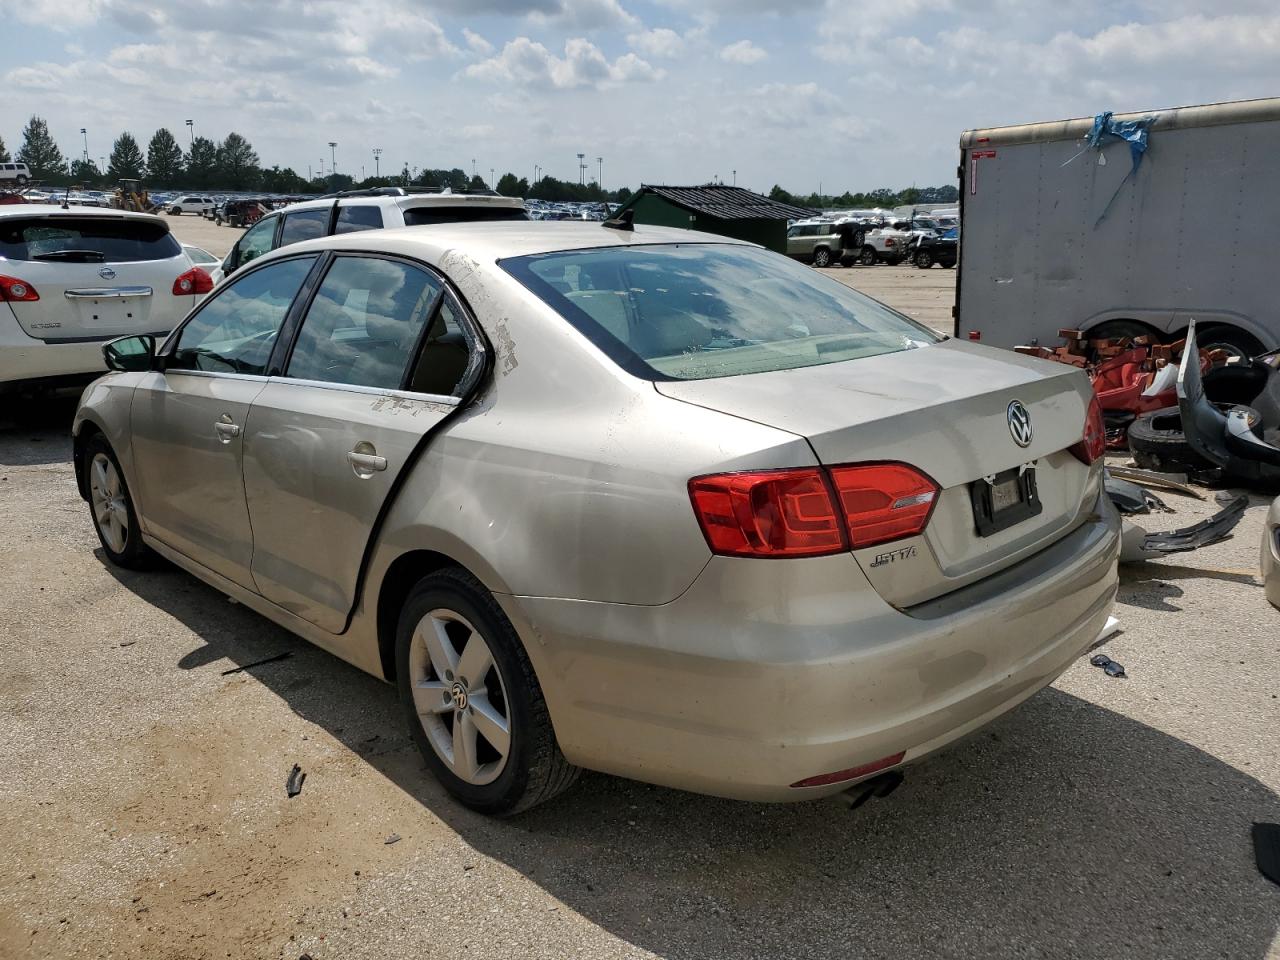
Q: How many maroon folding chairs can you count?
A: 0